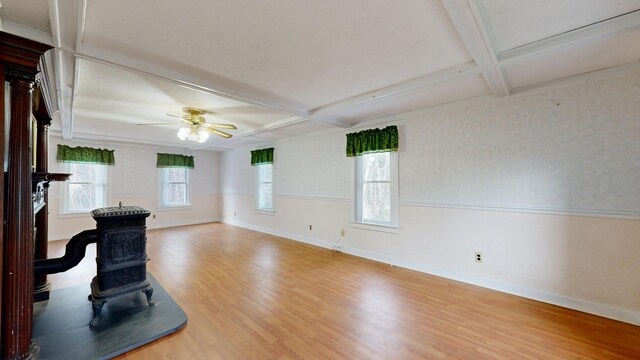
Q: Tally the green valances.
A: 4